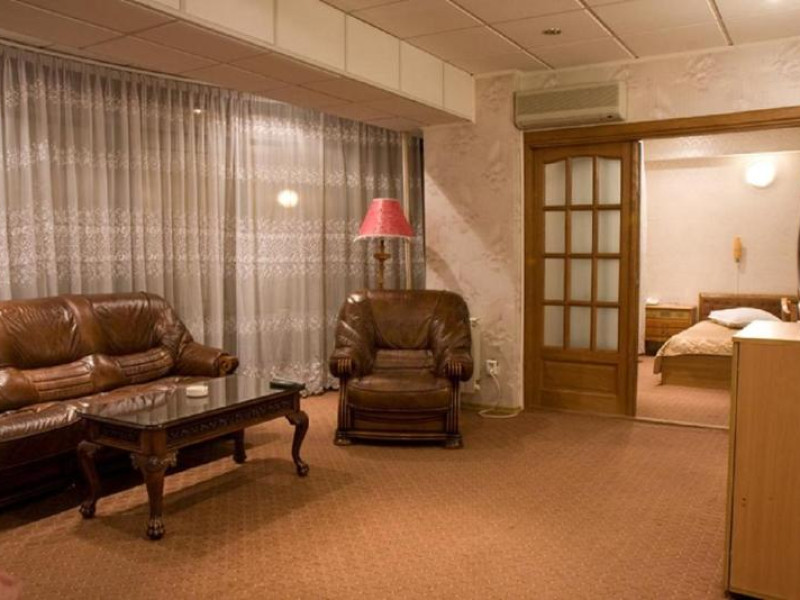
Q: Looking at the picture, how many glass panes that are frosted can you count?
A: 12